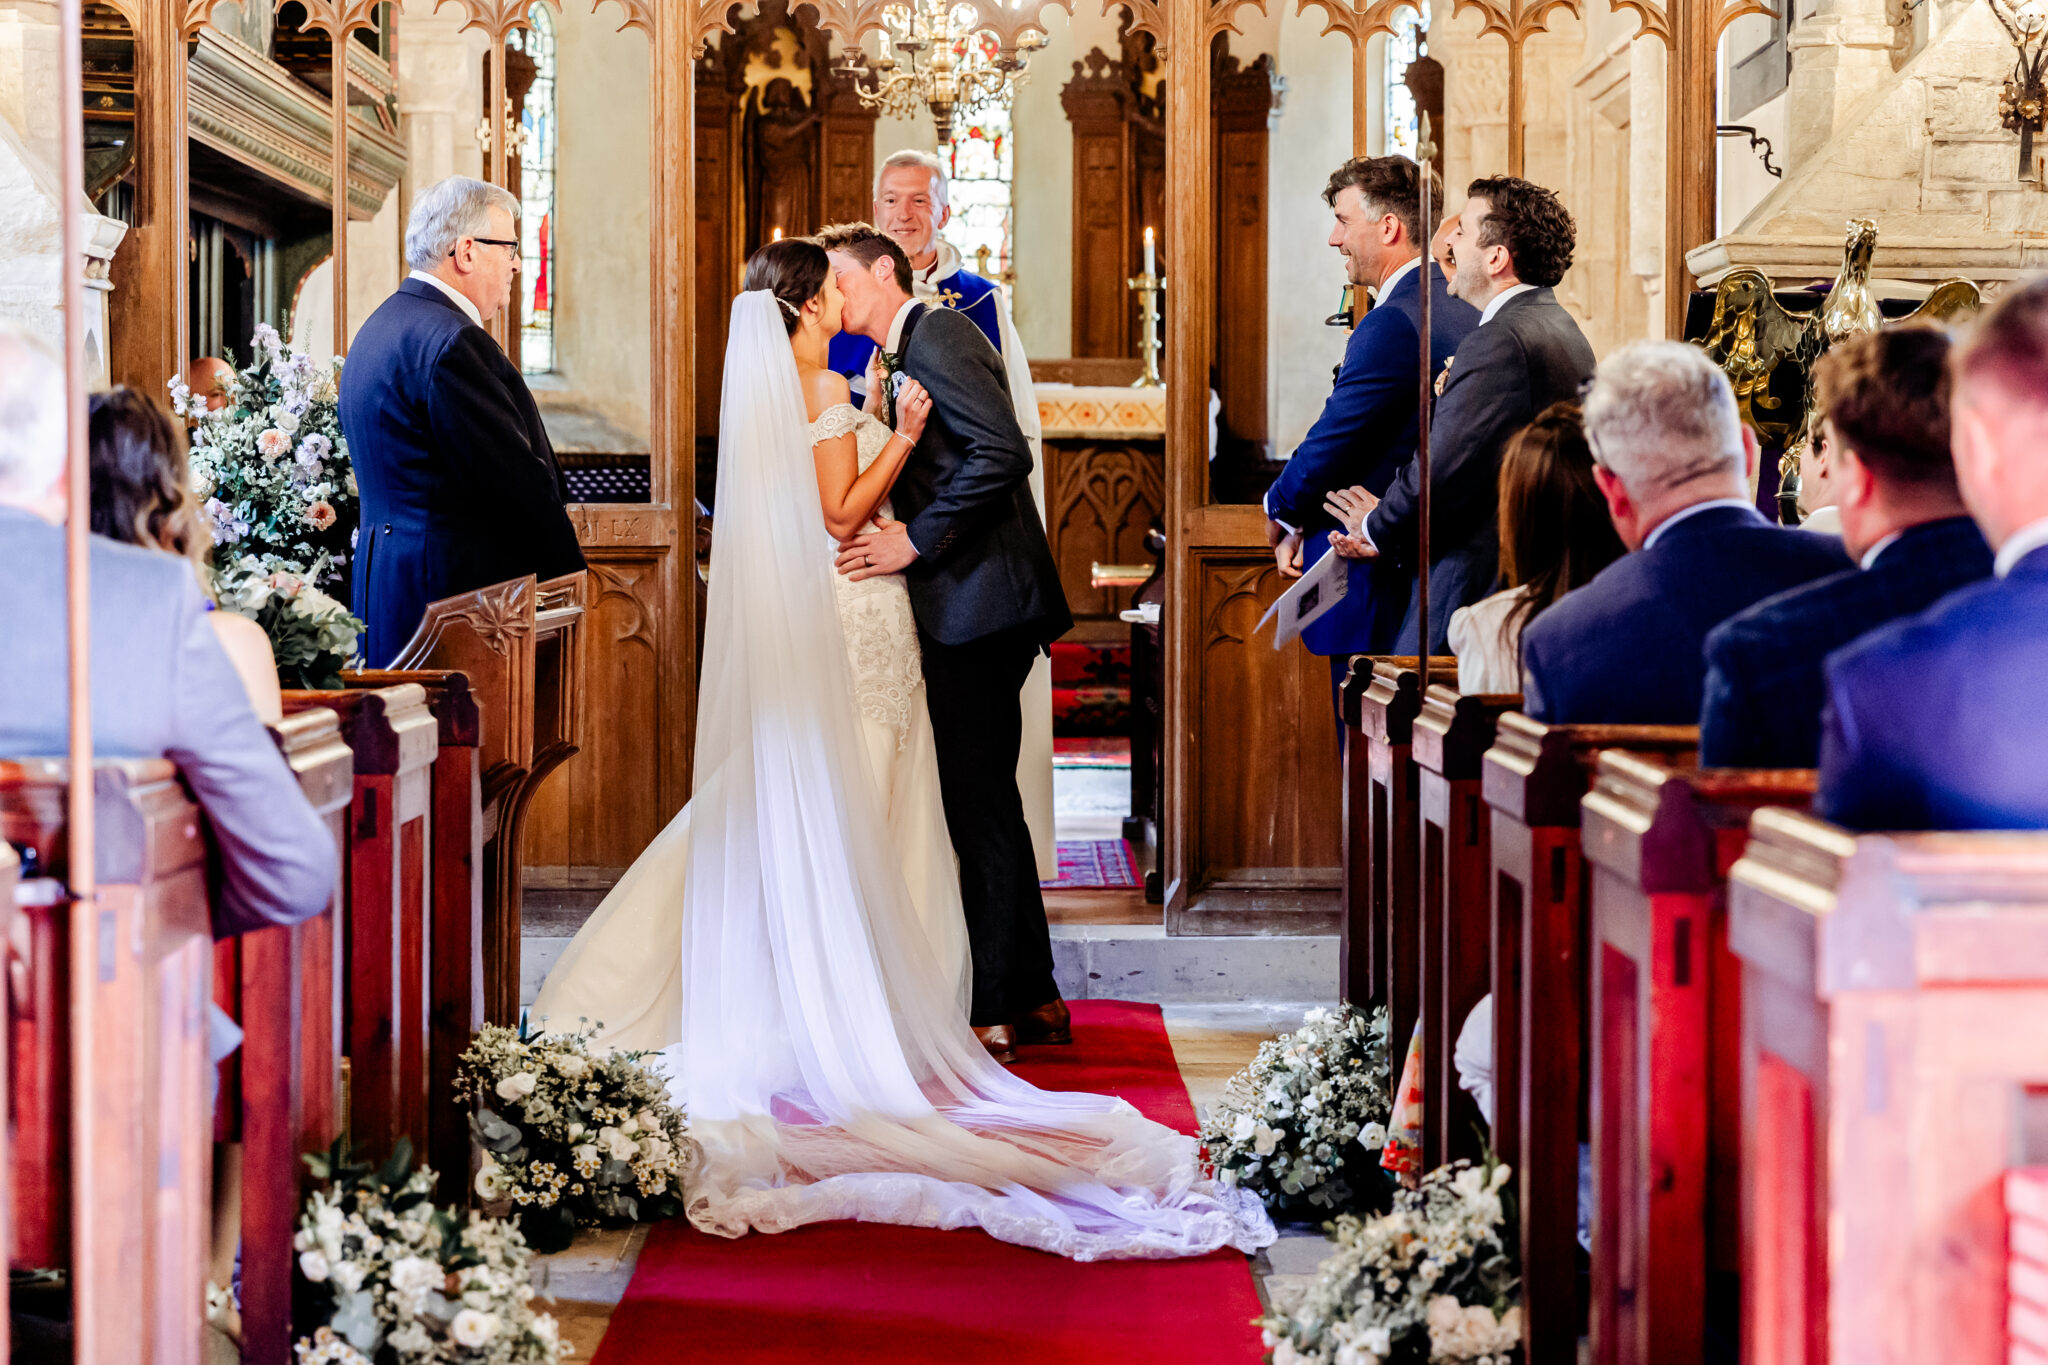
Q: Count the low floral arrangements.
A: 4